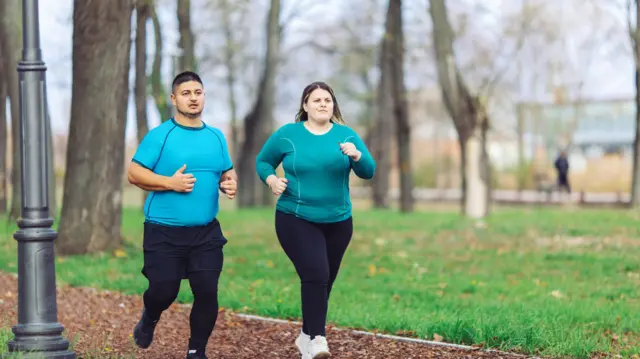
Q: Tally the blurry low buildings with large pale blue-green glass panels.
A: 1